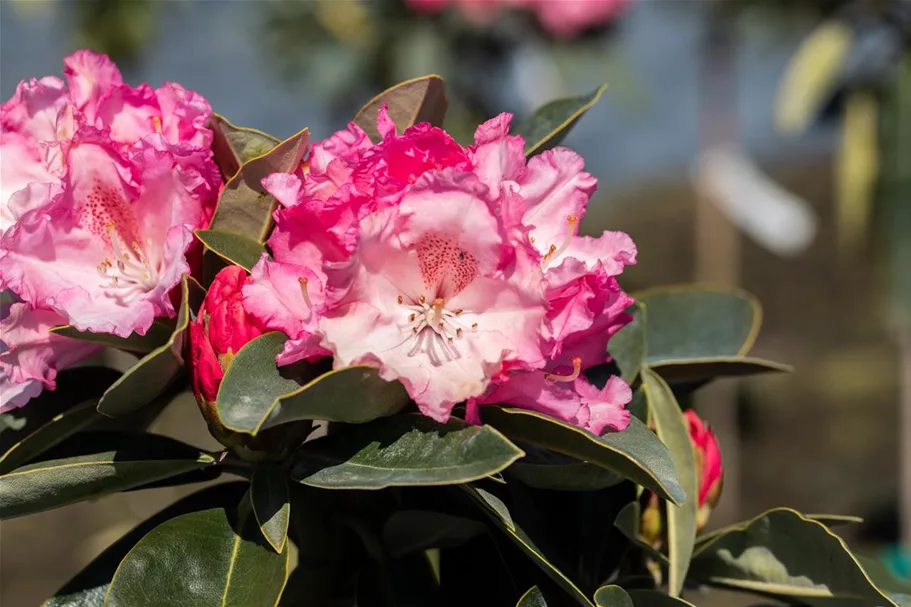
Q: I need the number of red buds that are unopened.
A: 2